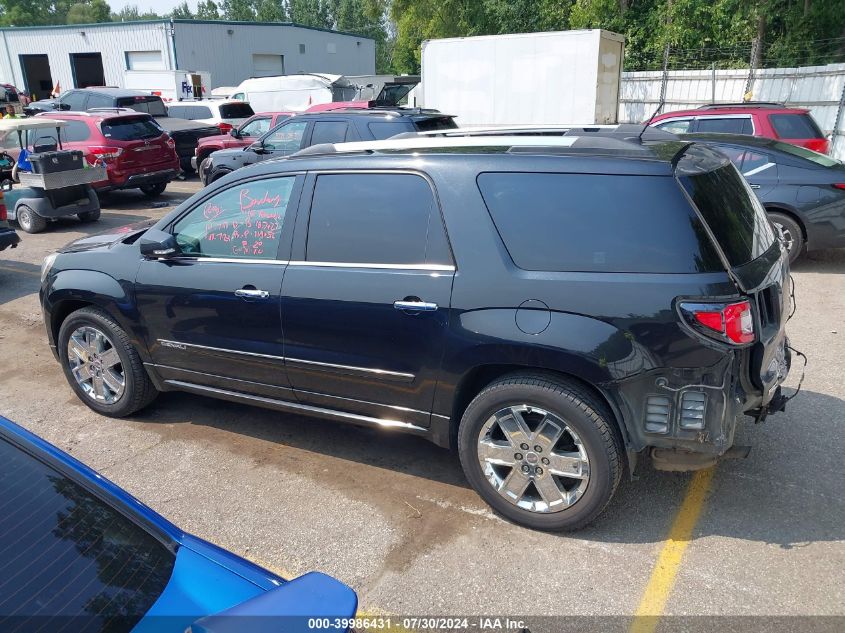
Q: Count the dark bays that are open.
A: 2